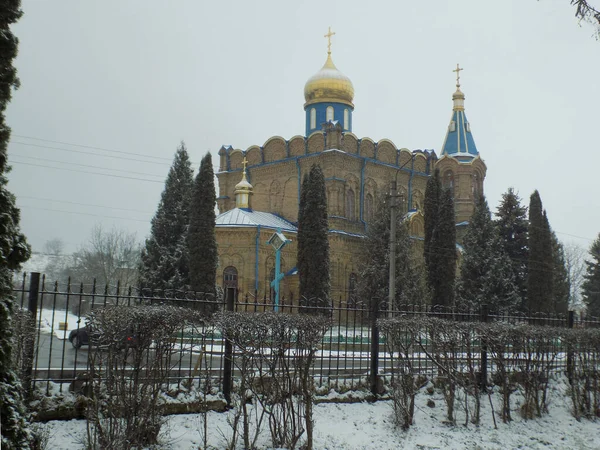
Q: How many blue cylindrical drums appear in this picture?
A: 1